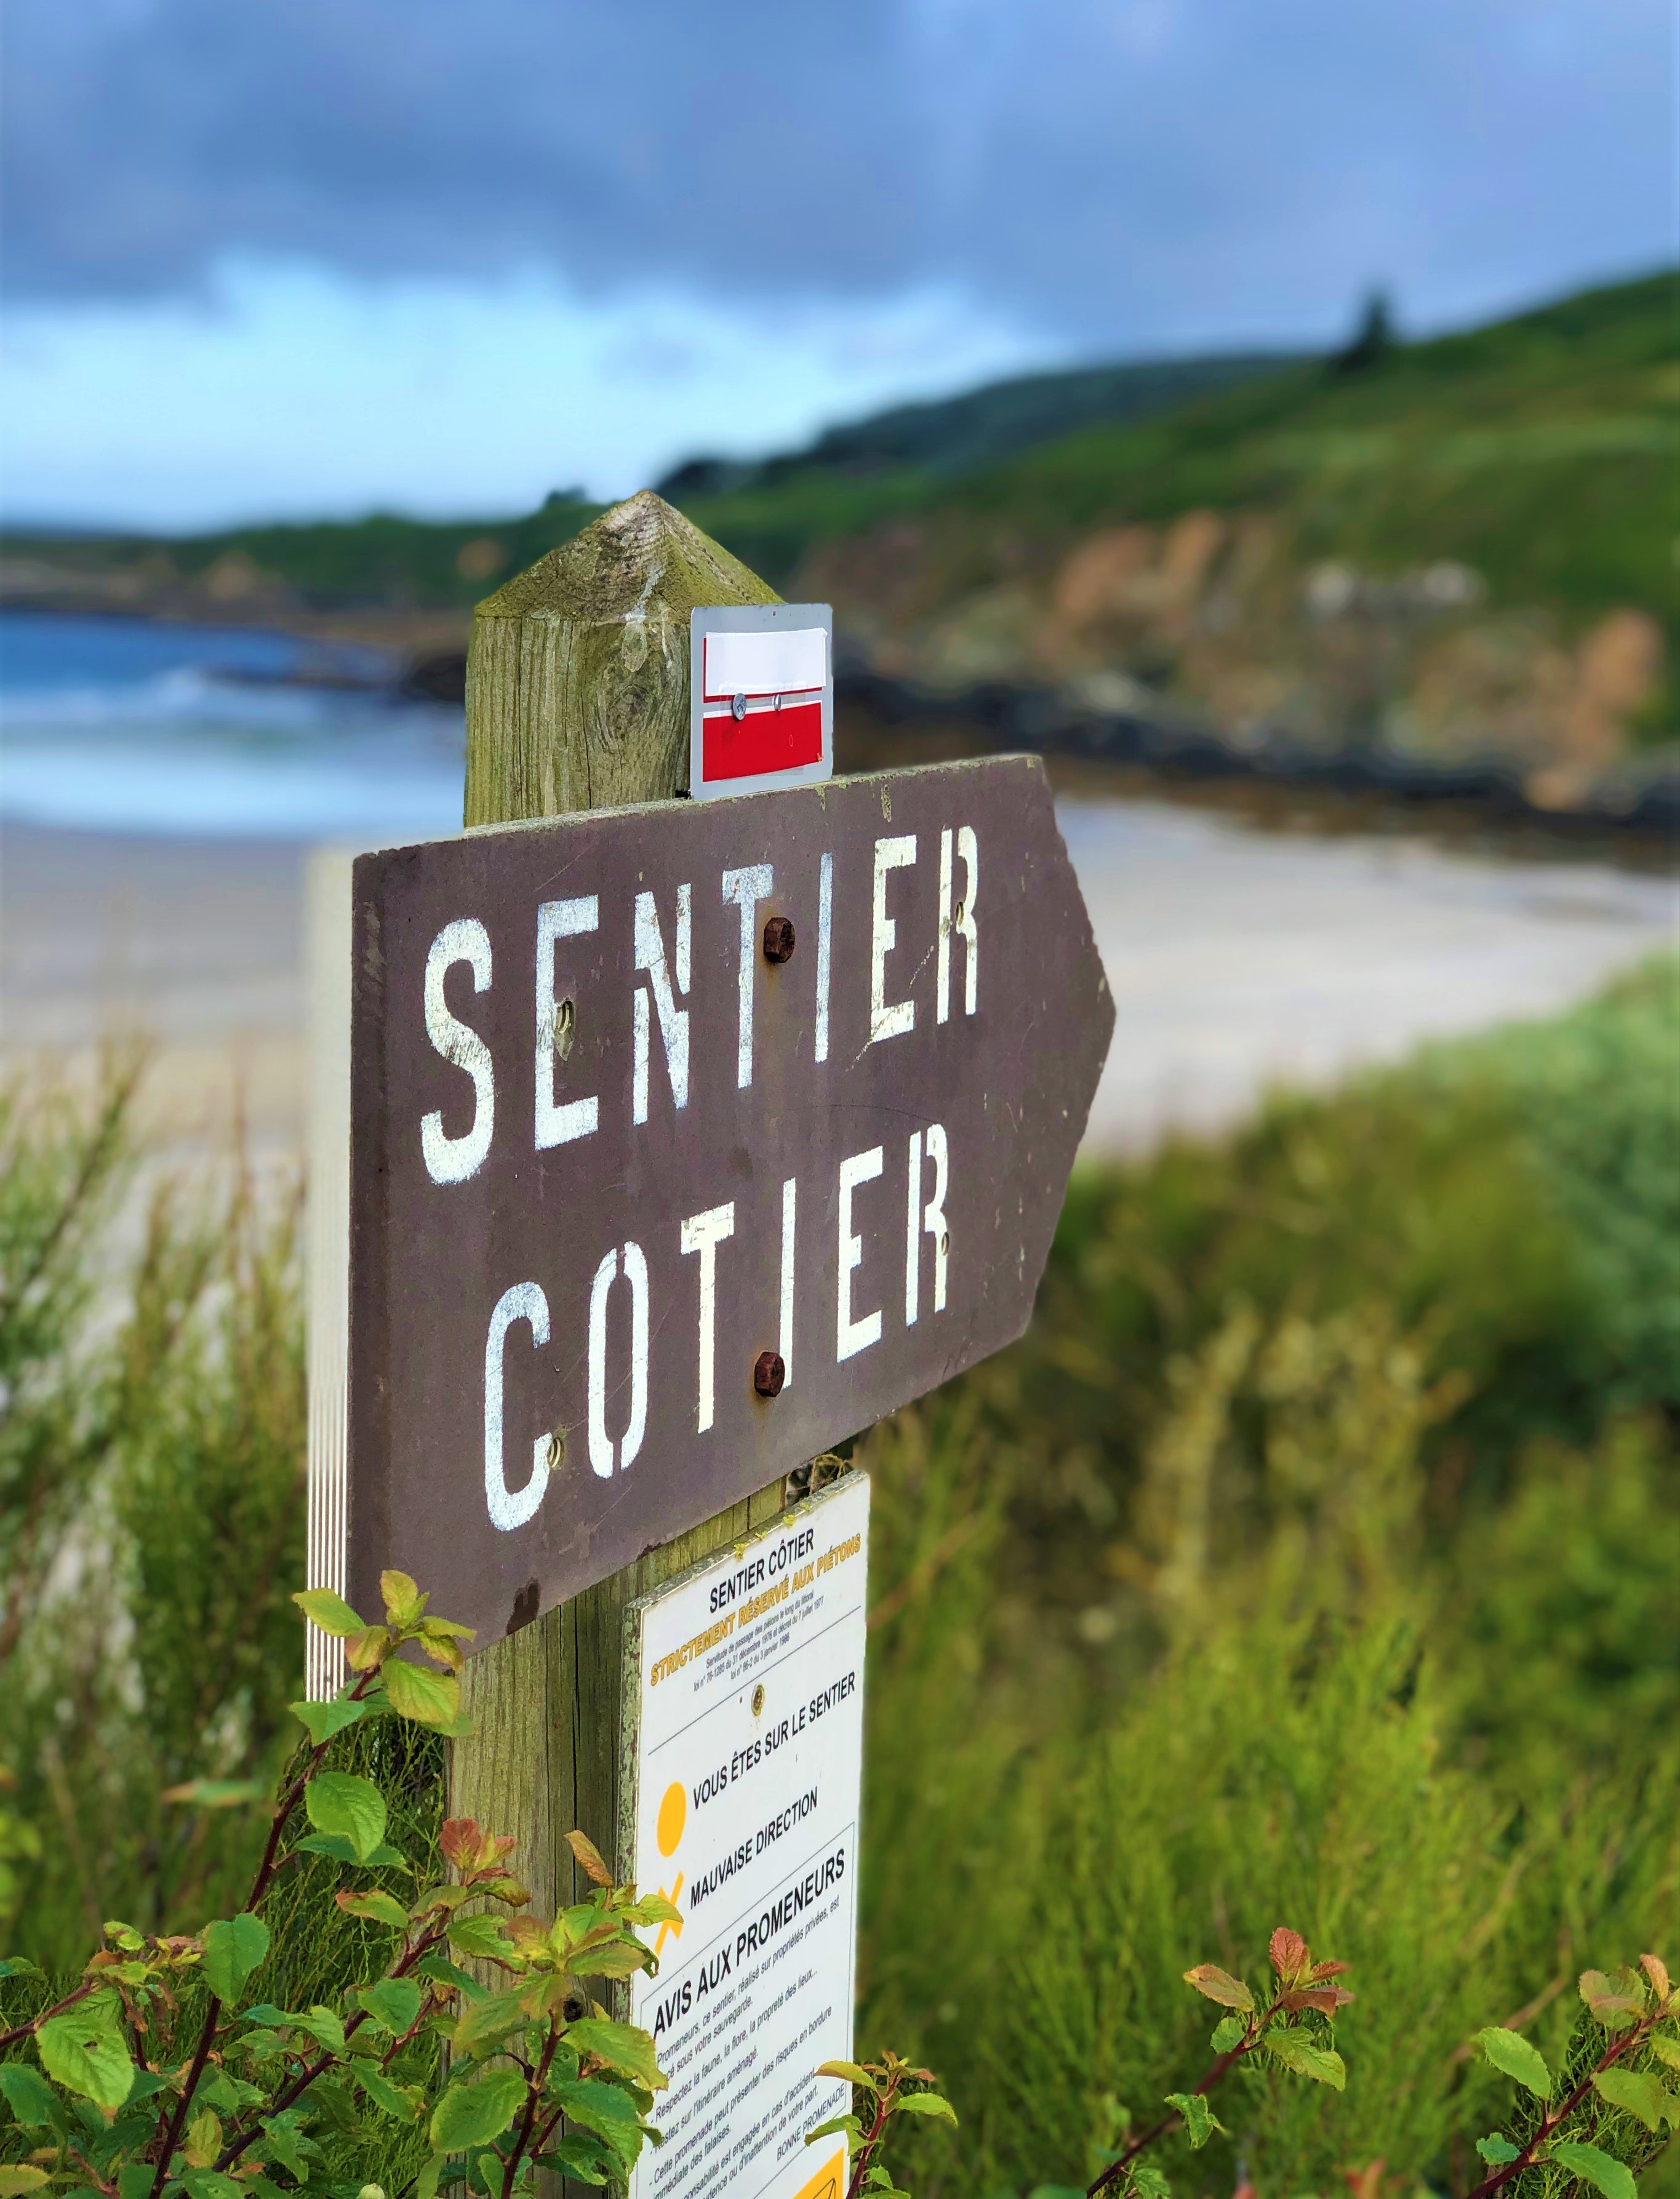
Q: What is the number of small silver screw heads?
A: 2